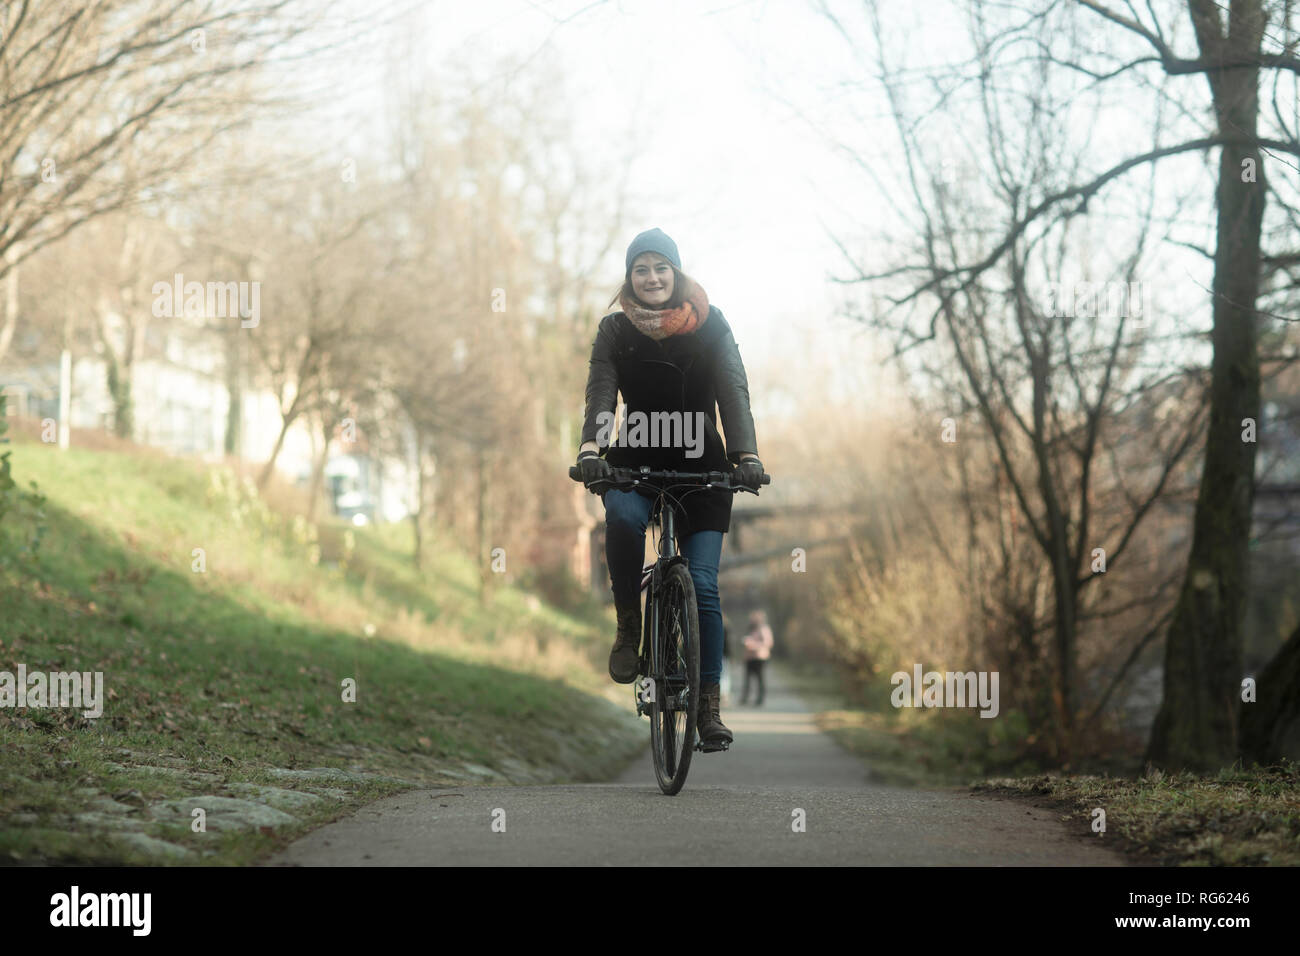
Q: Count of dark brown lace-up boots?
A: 2